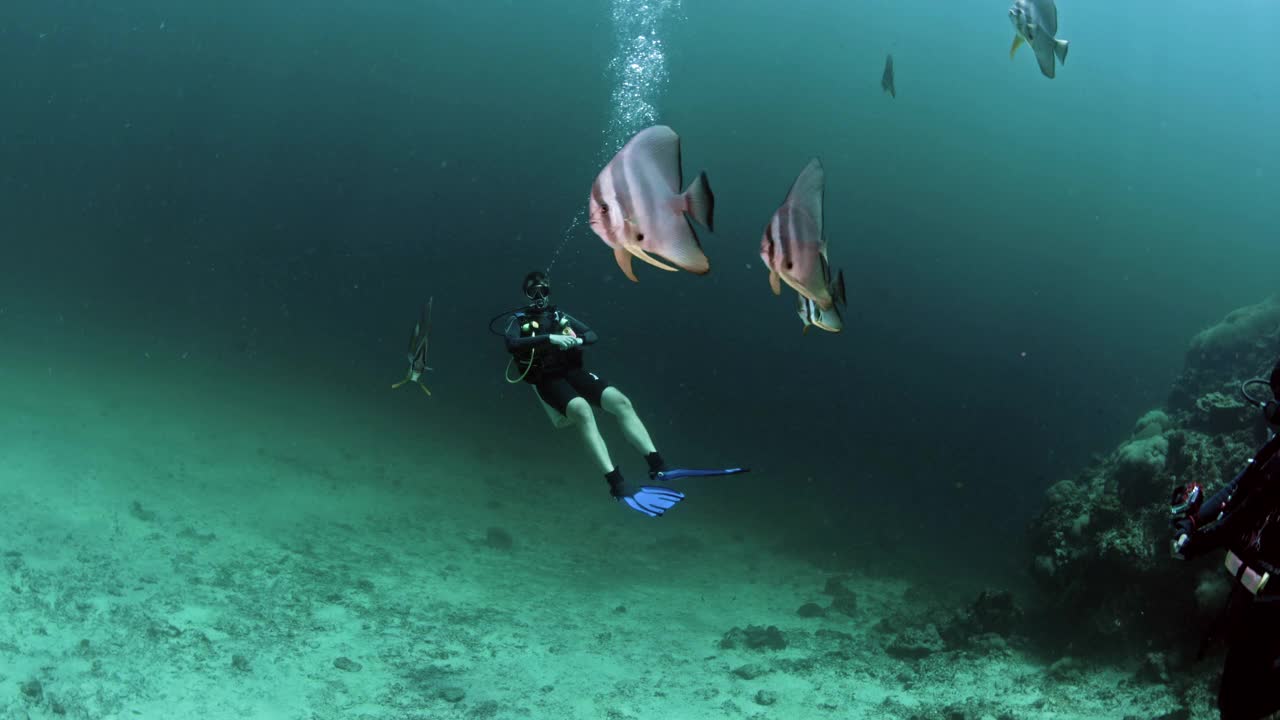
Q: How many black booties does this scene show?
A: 2